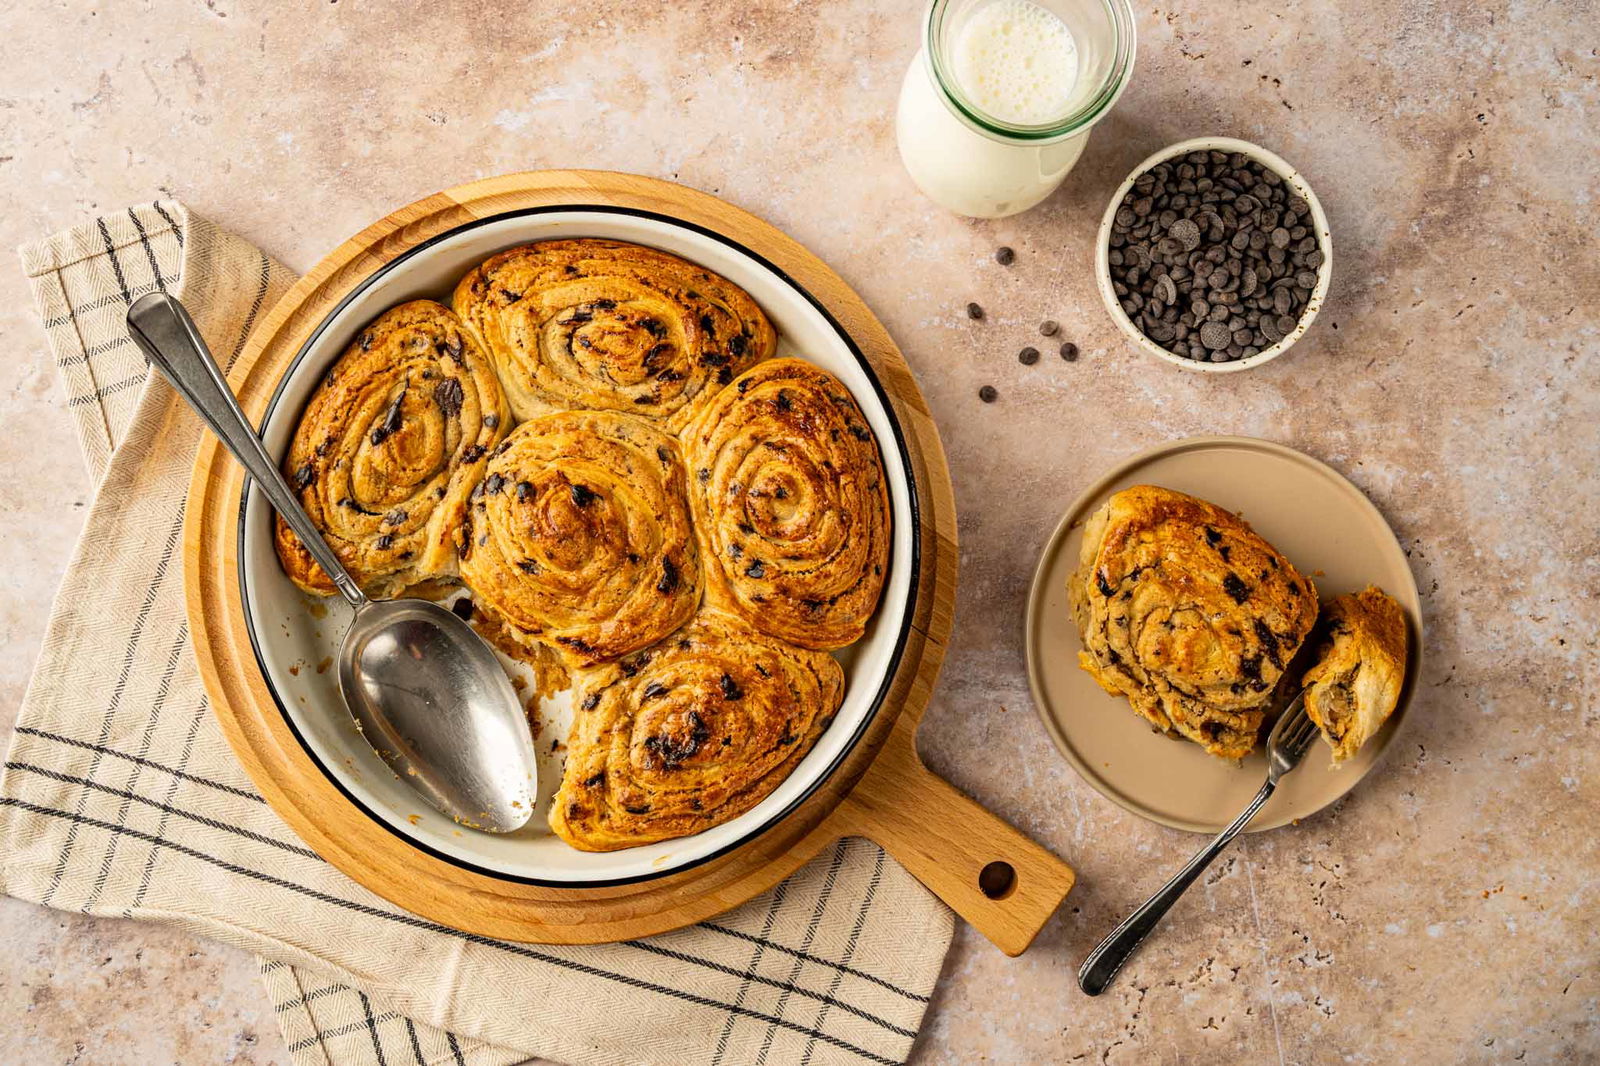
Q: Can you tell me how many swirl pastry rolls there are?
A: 6